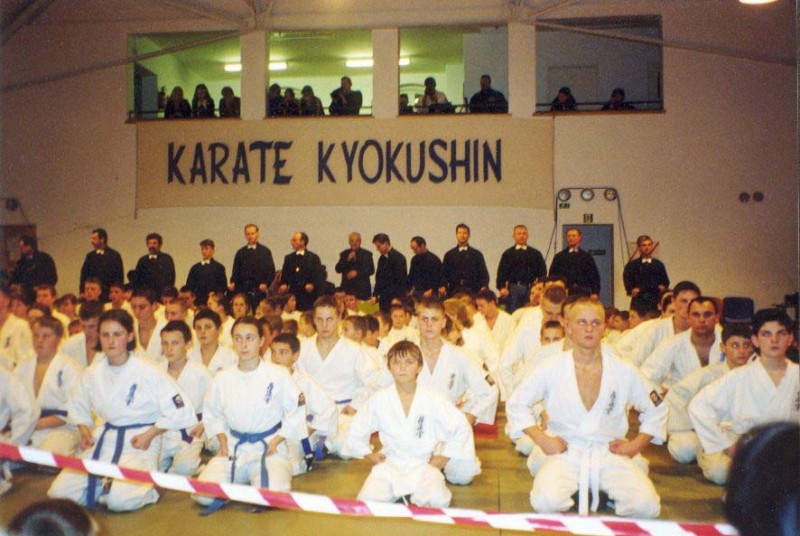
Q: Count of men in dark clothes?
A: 13